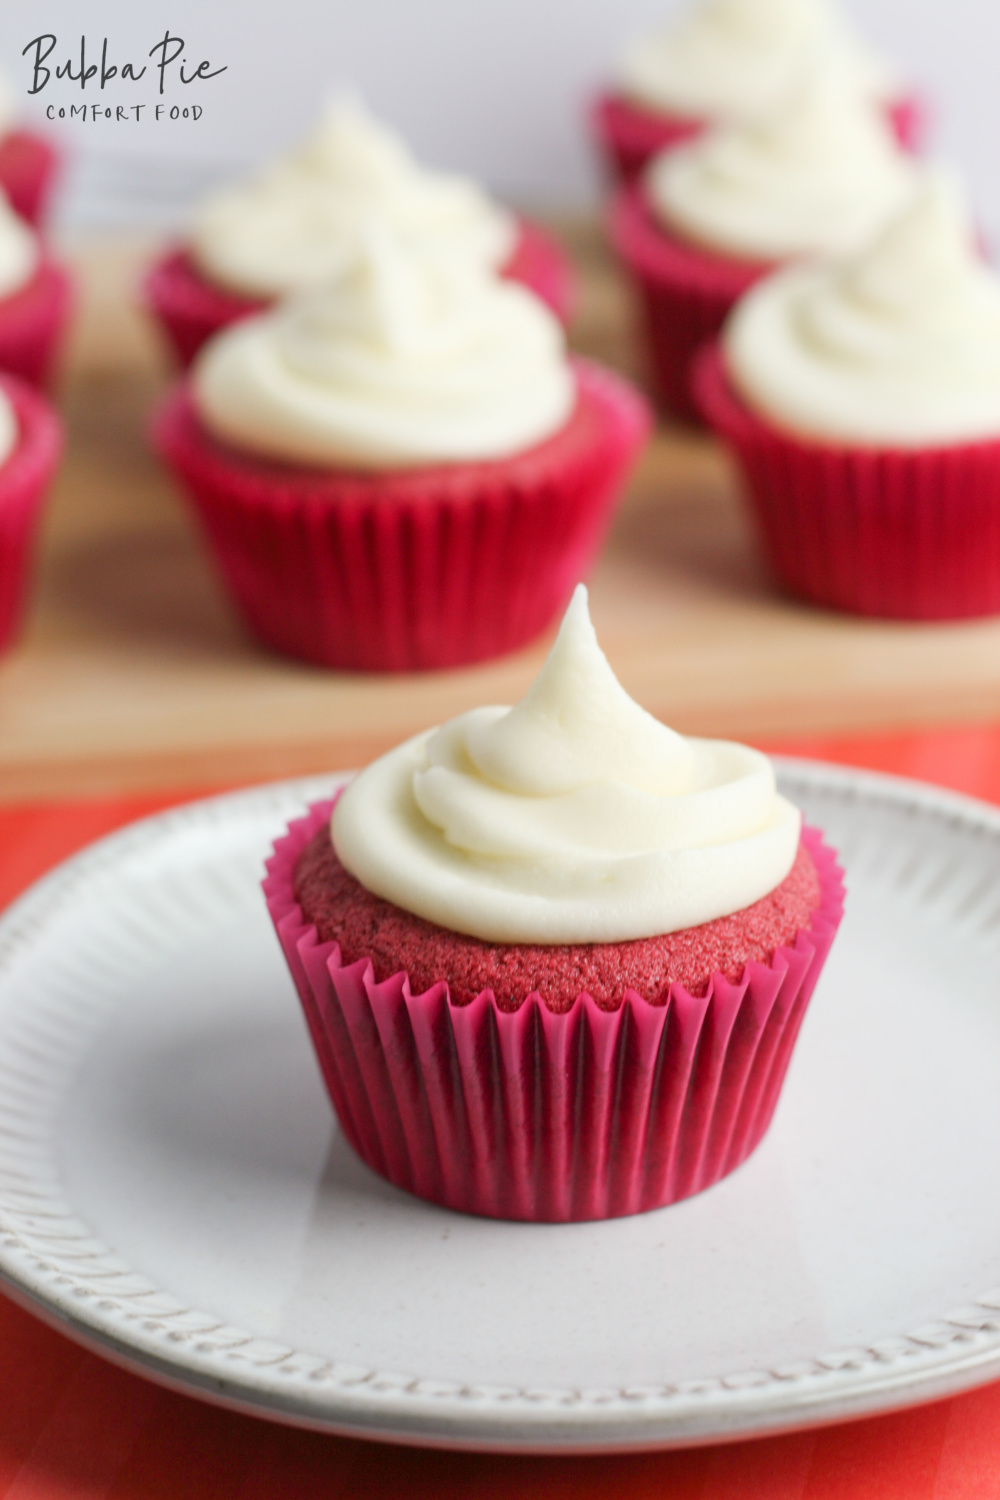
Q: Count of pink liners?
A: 9